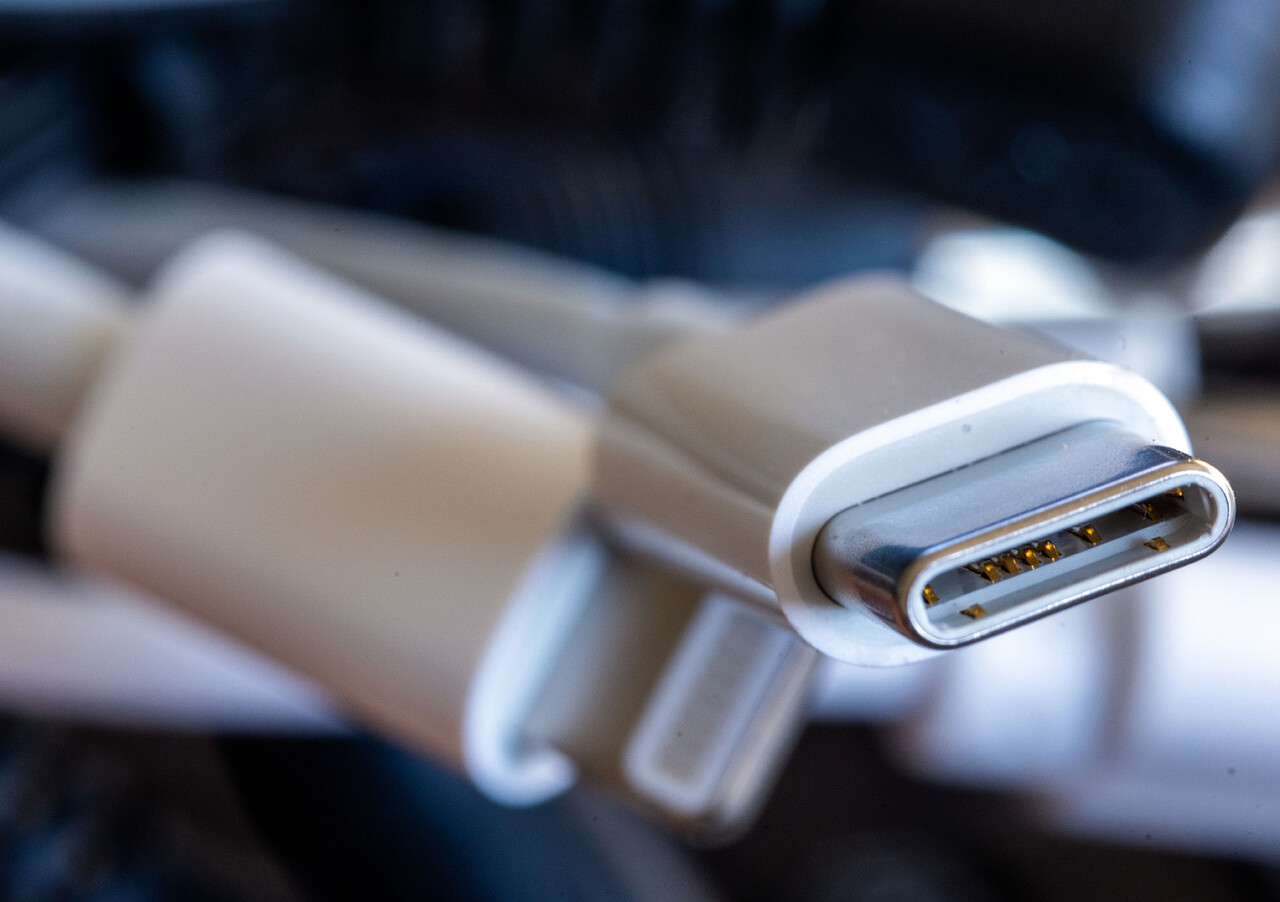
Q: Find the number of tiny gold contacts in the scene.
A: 10